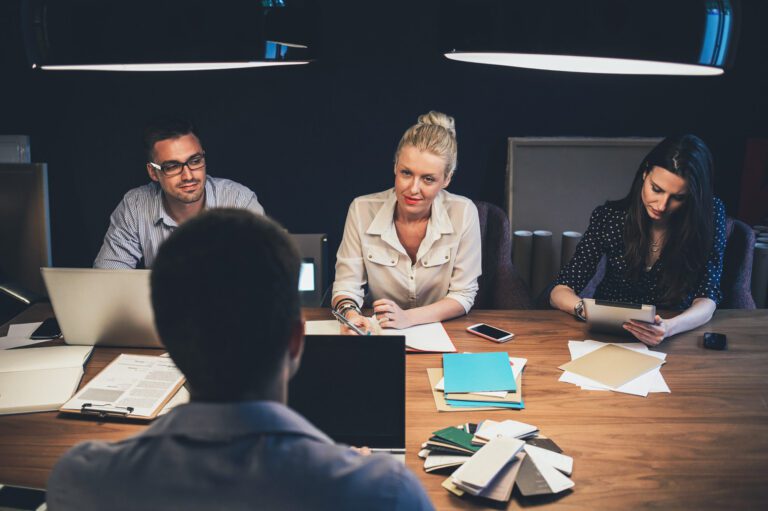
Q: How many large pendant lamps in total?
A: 2